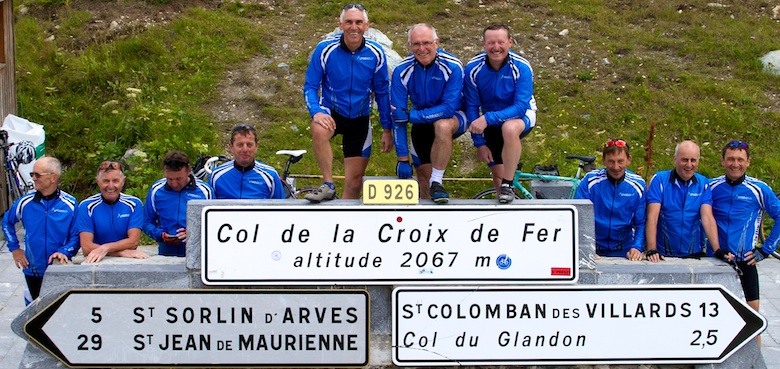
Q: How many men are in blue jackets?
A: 10